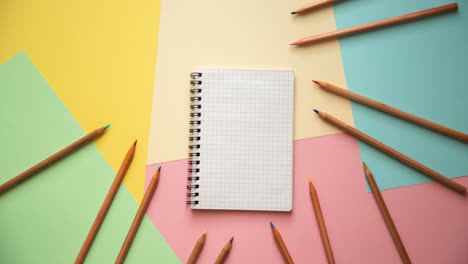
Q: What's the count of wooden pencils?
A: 12